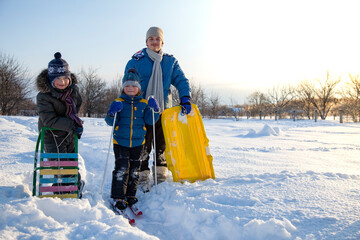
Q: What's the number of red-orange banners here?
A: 0